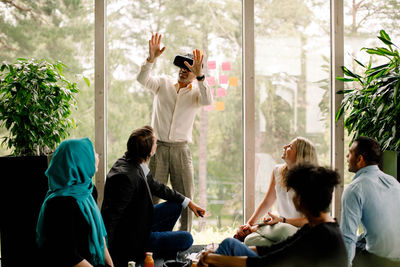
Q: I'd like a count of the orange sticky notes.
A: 2